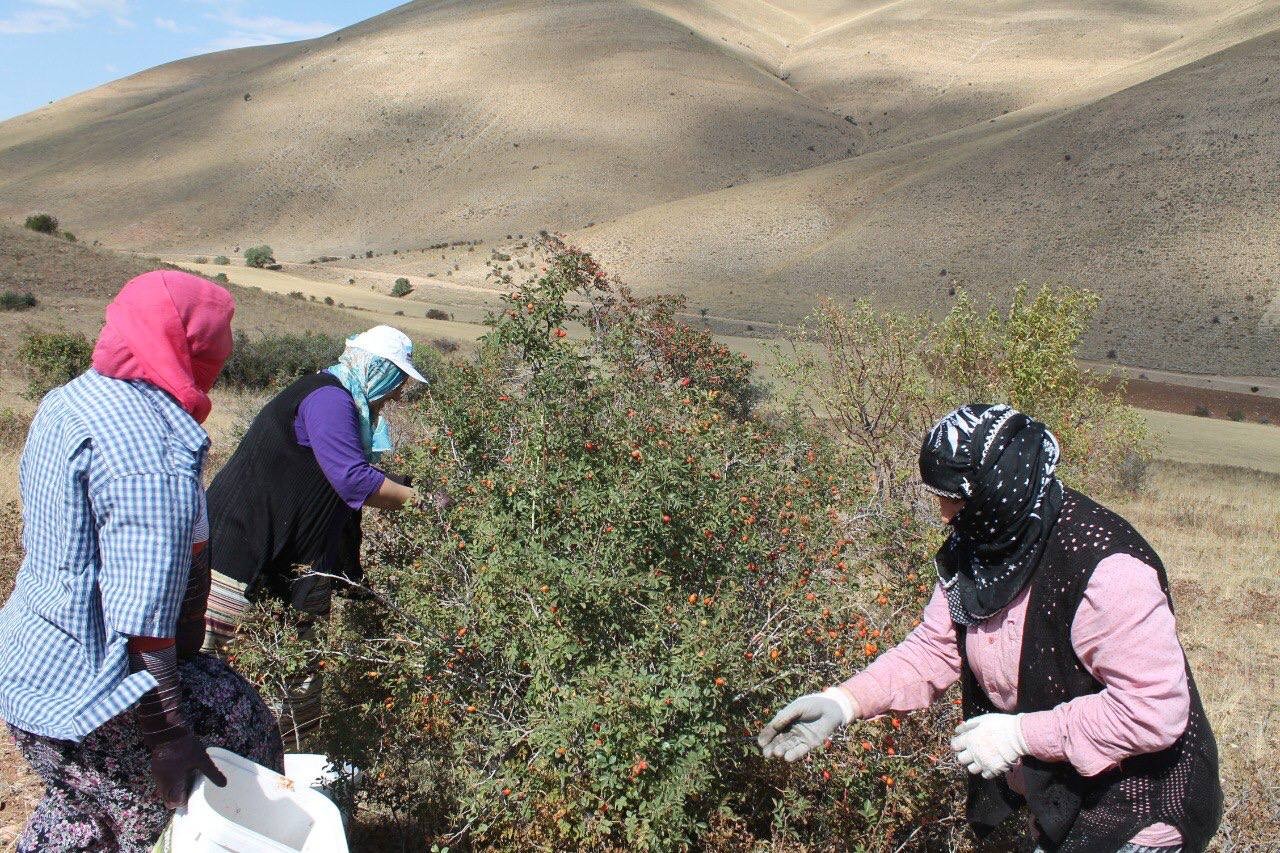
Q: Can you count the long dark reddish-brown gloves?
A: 1